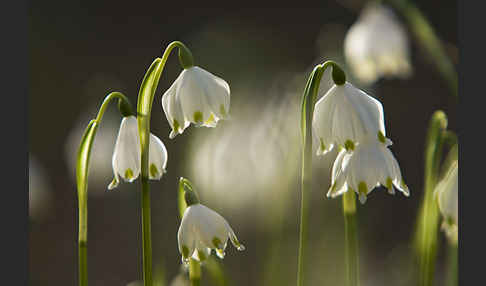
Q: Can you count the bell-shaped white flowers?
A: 7